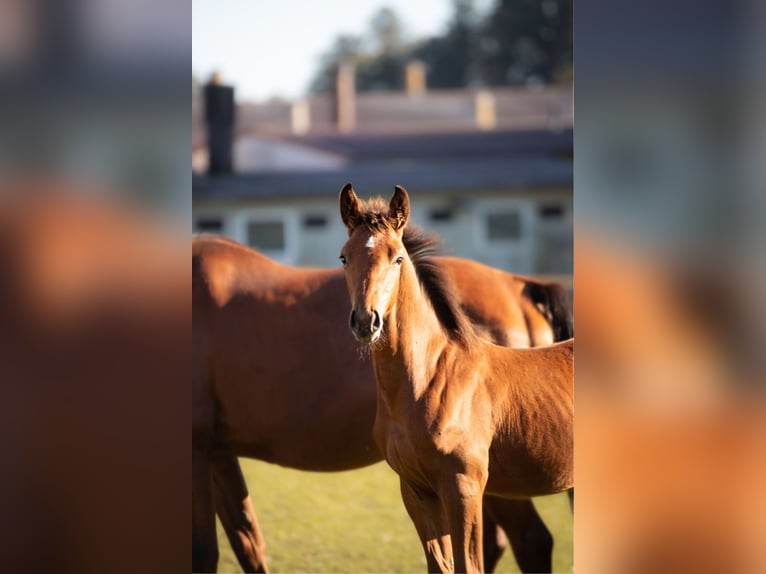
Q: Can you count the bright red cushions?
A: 0